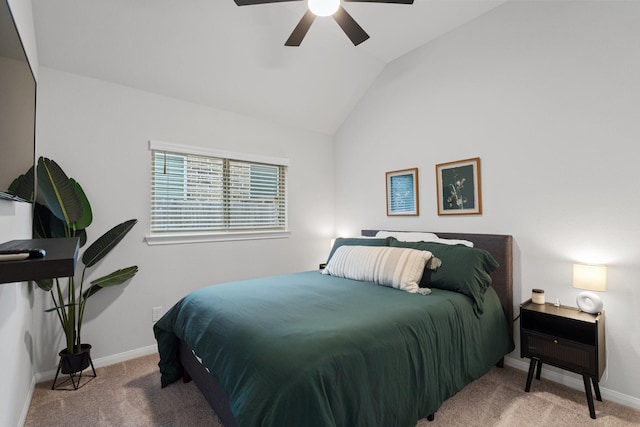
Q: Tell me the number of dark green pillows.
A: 2